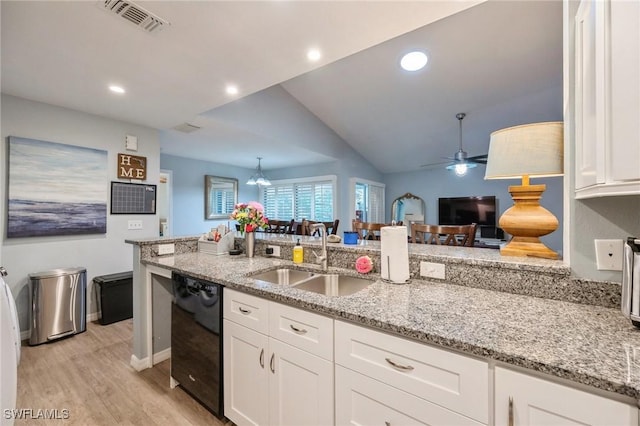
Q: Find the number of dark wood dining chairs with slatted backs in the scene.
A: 4